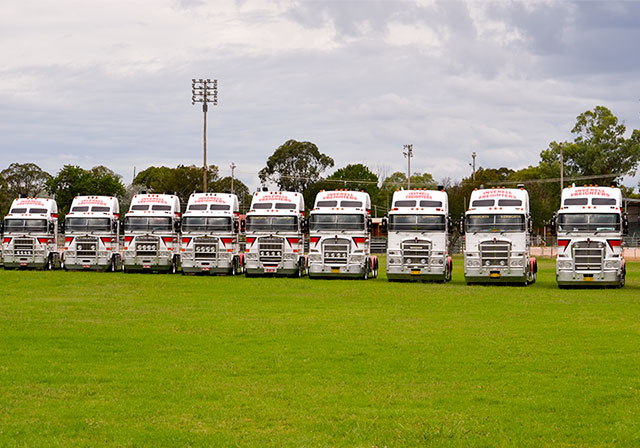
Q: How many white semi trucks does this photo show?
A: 9